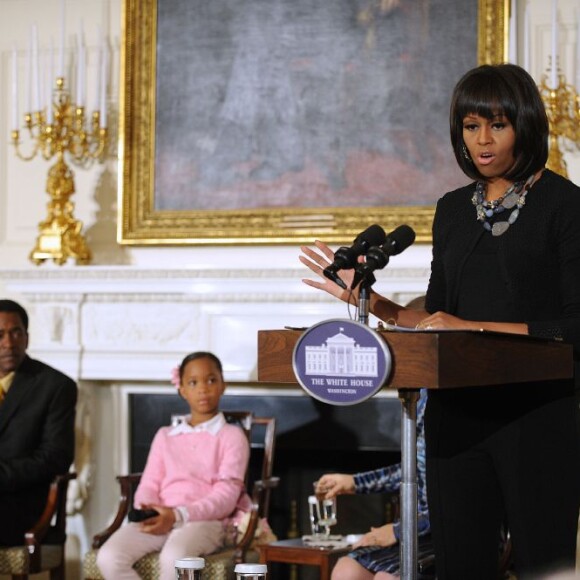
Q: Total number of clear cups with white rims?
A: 2